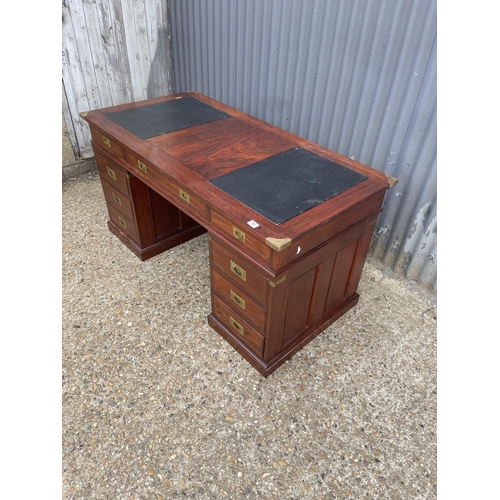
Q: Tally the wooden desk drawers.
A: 9